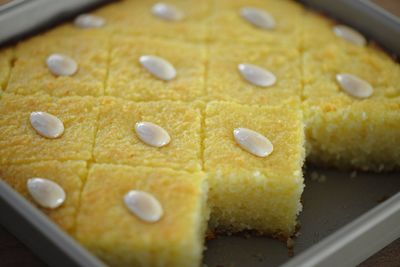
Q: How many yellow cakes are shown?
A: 13